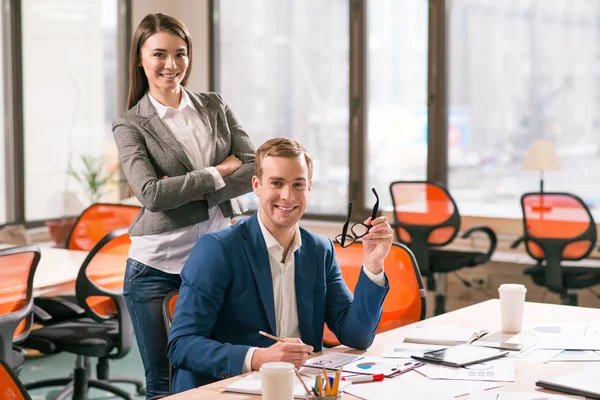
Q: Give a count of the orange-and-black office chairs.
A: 8